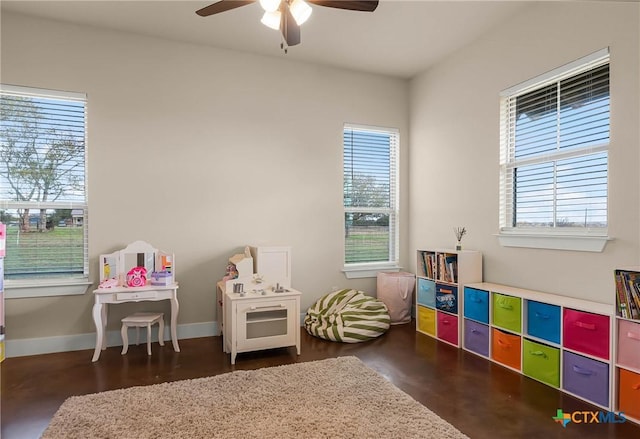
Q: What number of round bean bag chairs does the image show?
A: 1